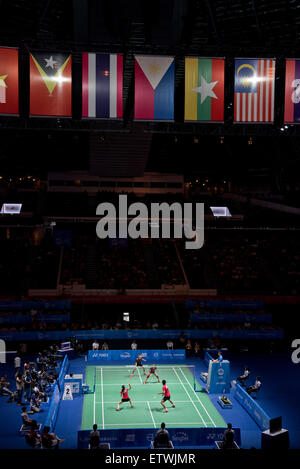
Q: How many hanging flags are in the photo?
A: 7